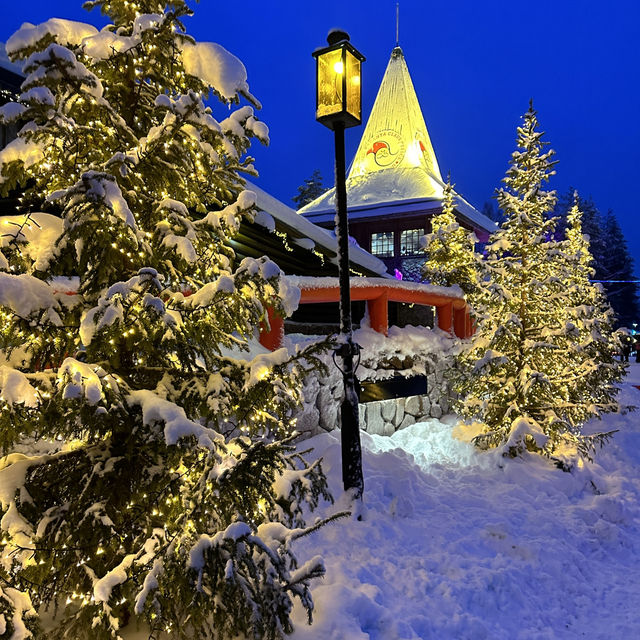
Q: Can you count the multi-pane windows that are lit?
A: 2